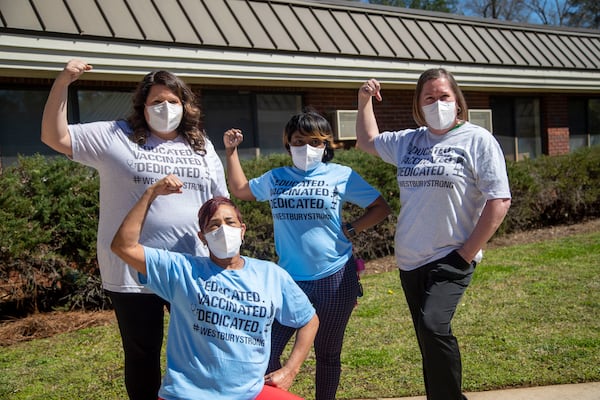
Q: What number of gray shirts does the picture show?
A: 2